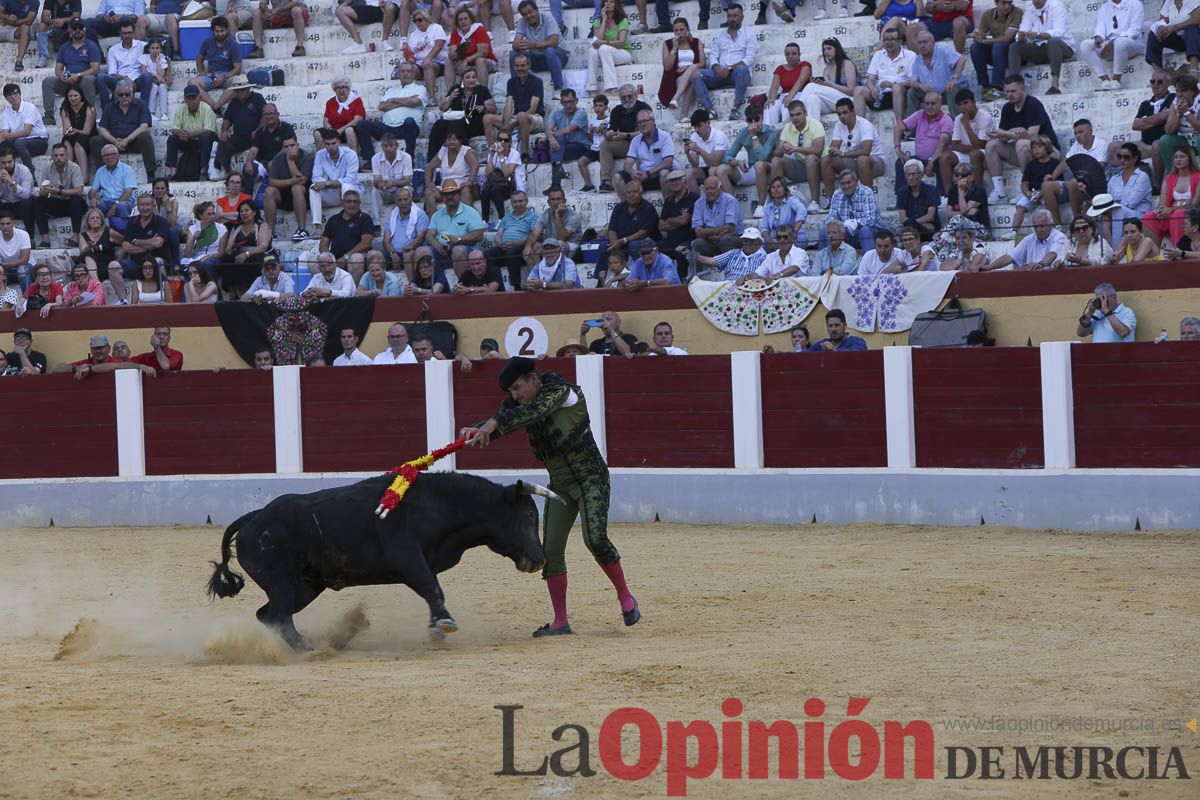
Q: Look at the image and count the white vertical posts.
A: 7